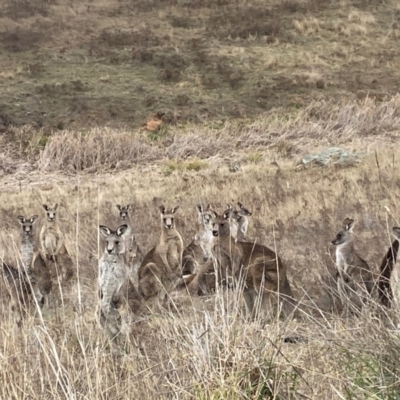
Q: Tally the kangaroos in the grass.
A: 11